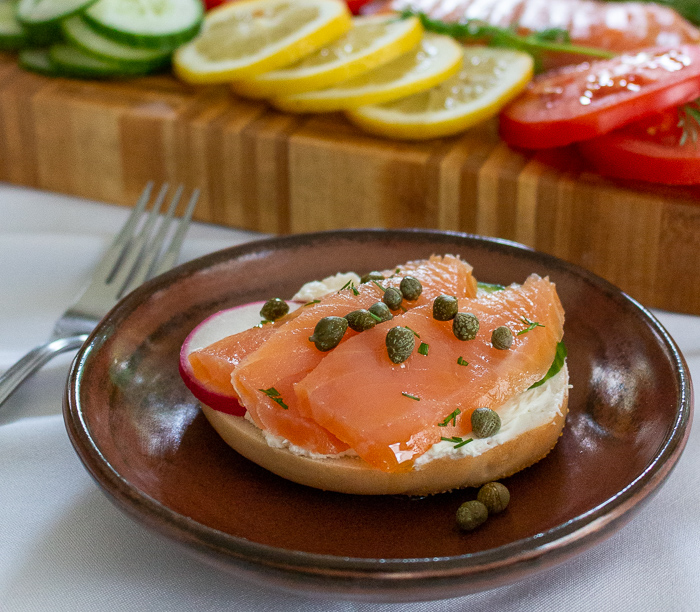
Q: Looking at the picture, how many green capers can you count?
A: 14